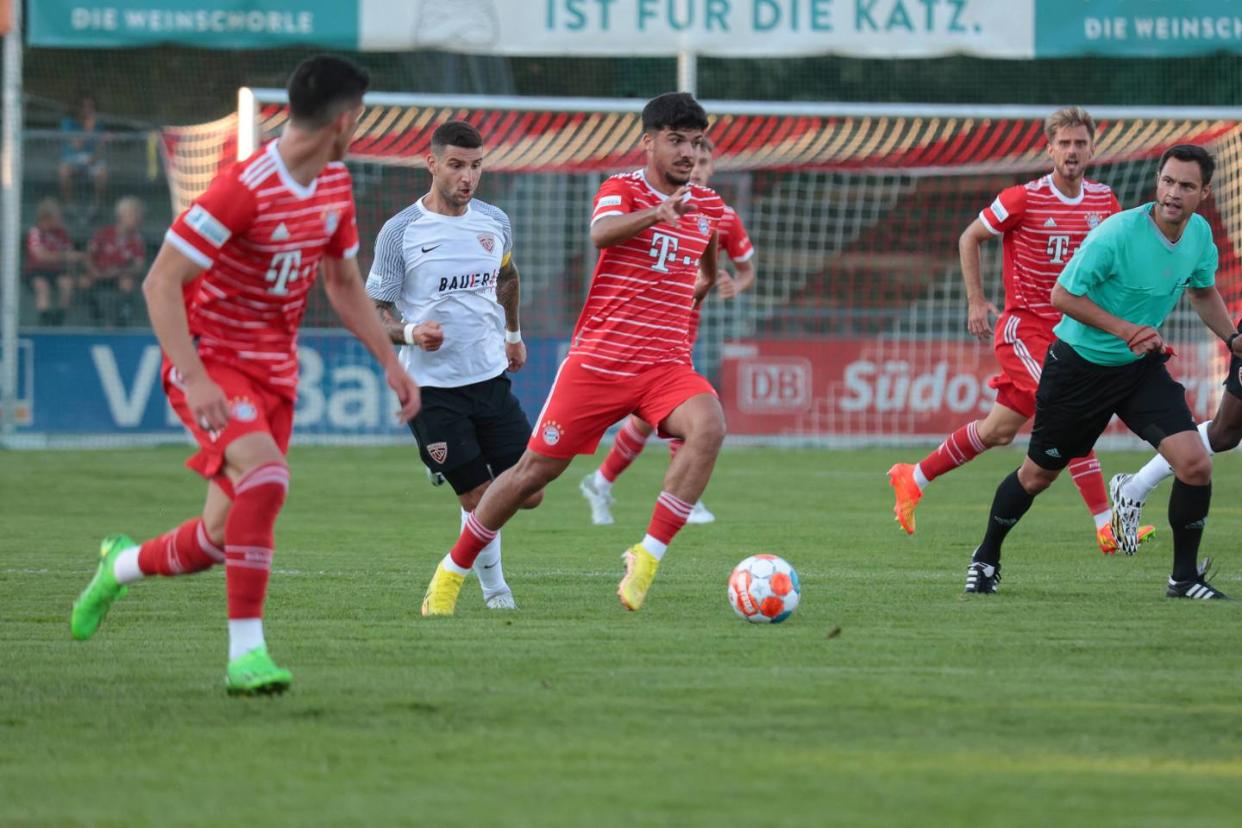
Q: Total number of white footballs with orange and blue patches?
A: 1